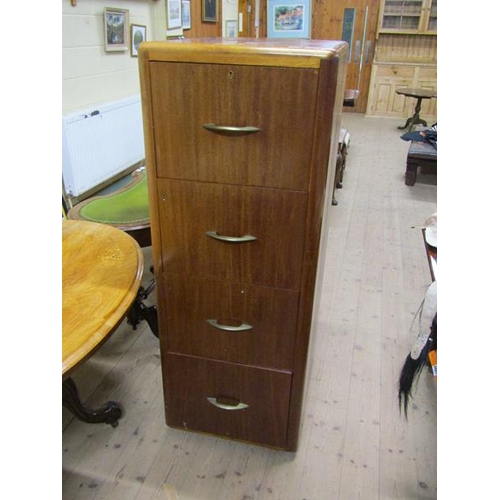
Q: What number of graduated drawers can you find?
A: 4